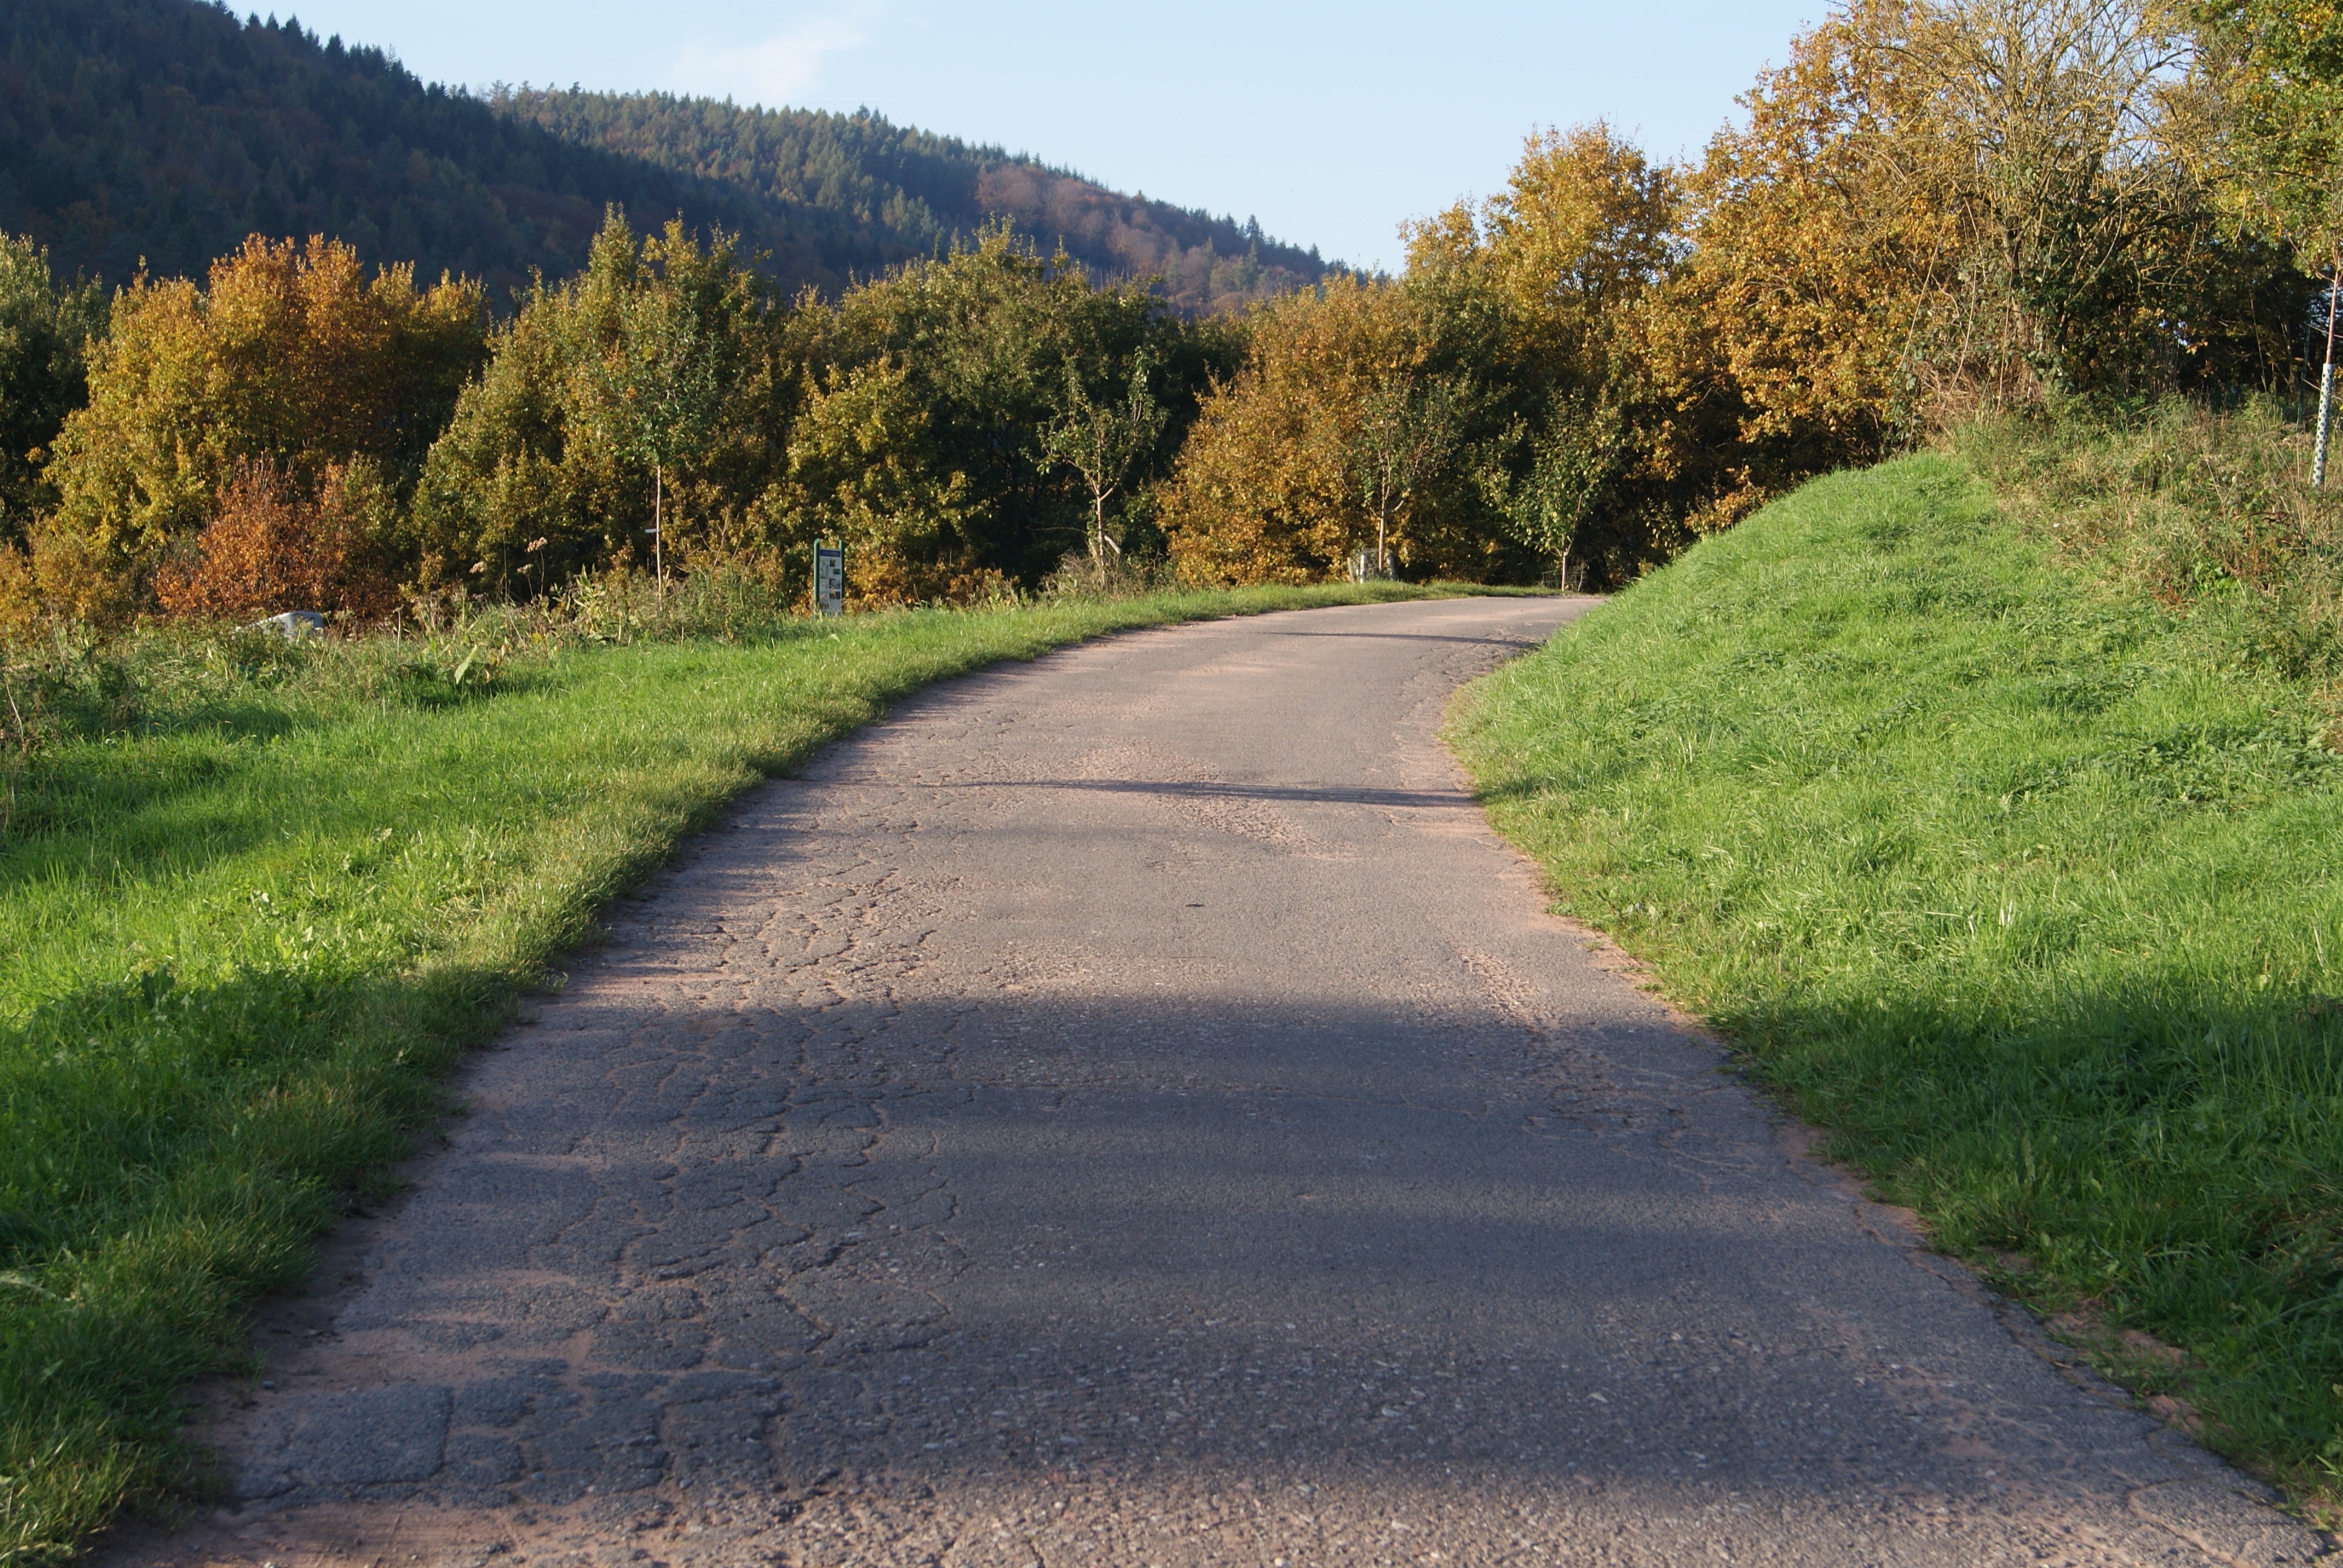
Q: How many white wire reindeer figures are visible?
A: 0